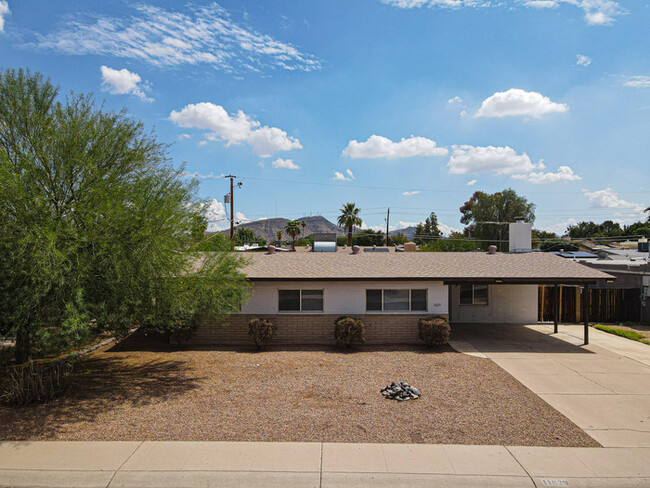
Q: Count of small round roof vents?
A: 3